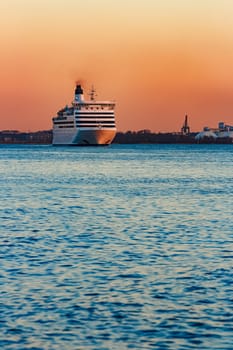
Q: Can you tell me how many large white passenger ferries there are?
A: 1